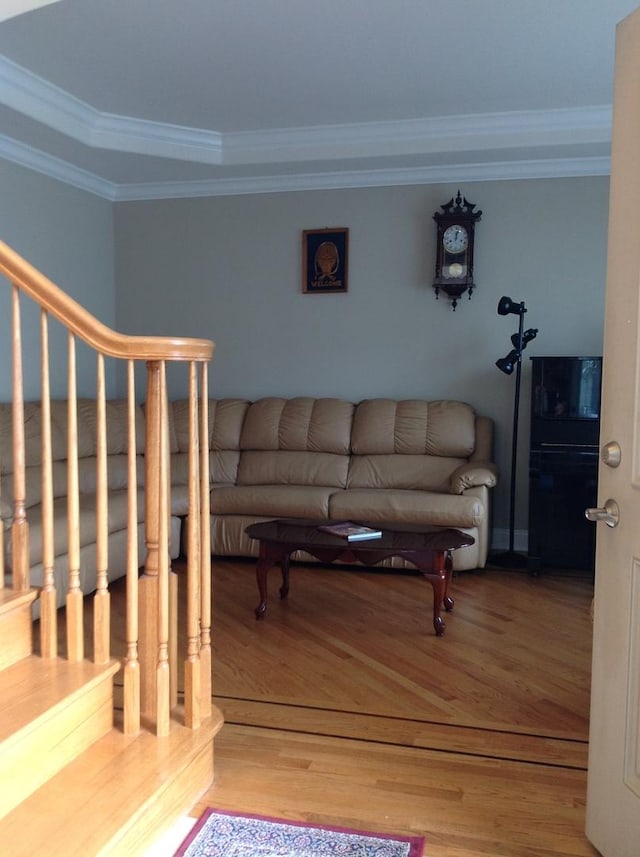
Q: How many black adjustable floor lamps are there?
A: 1